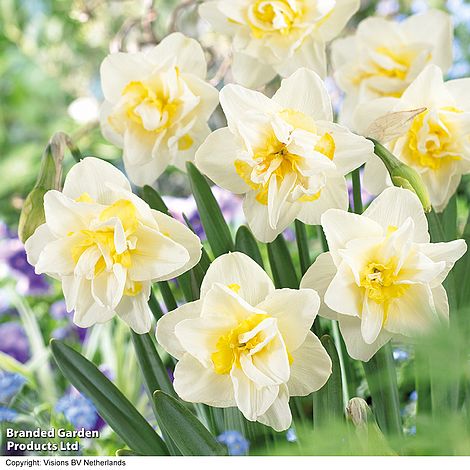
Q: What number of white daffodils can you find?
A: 8